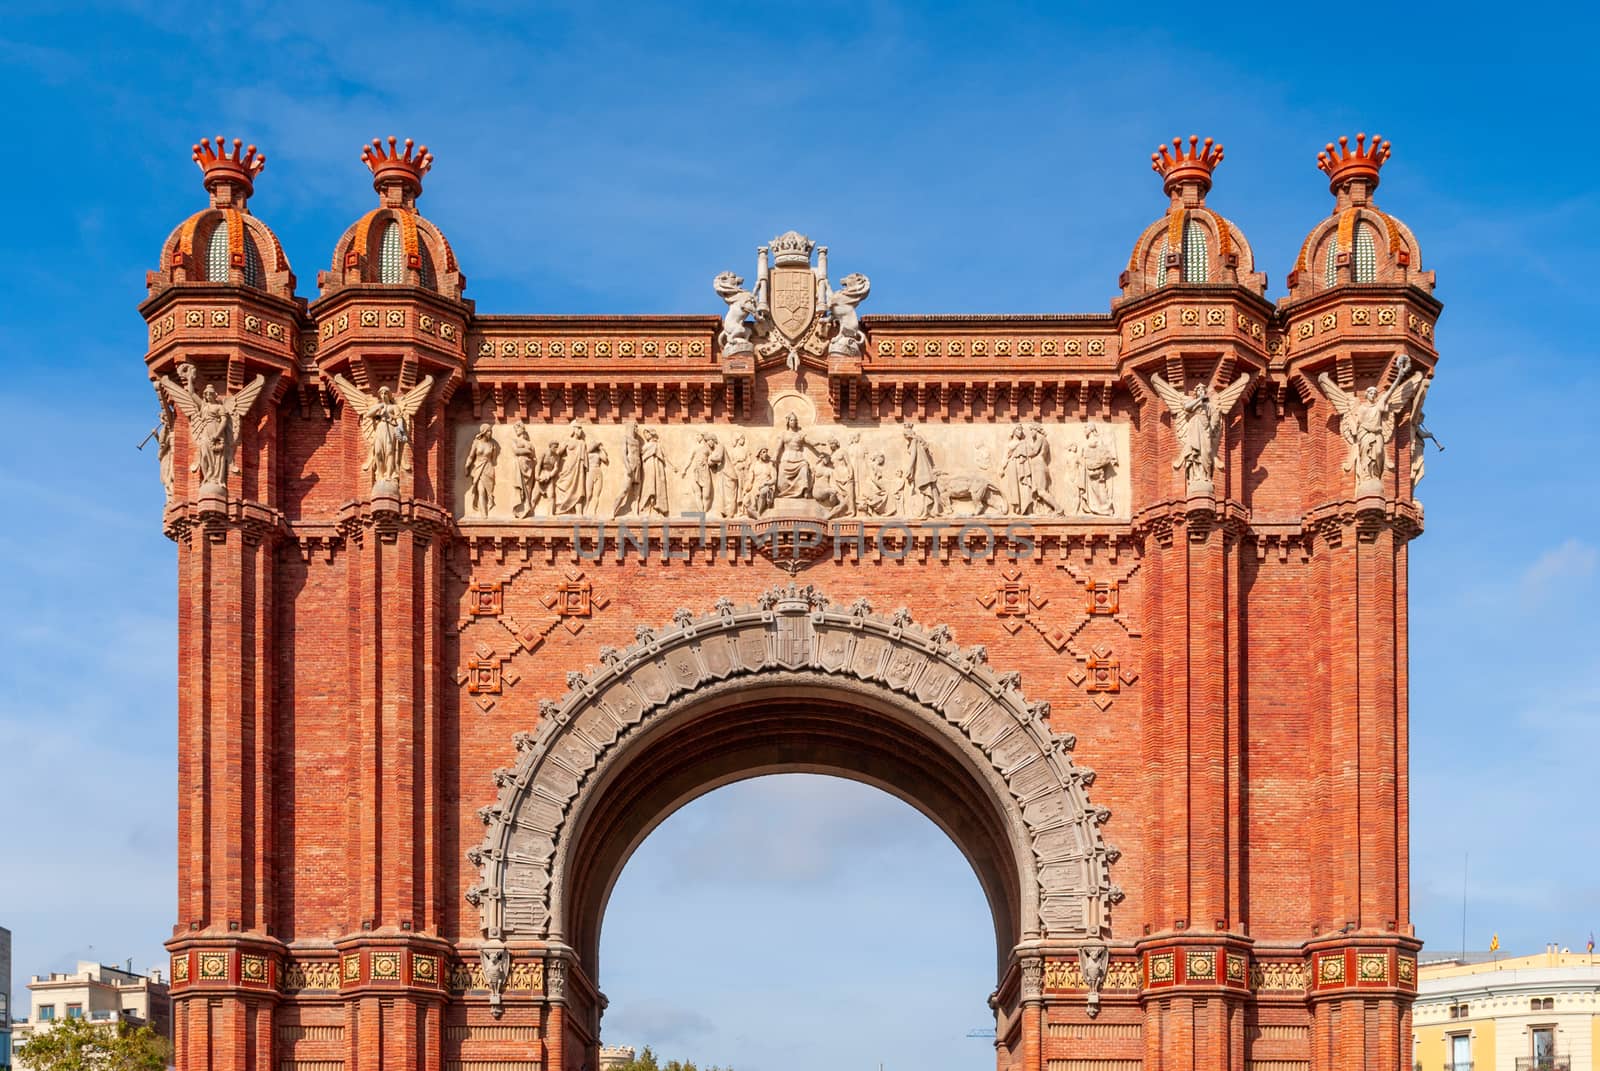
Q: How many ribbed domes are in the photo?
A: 4